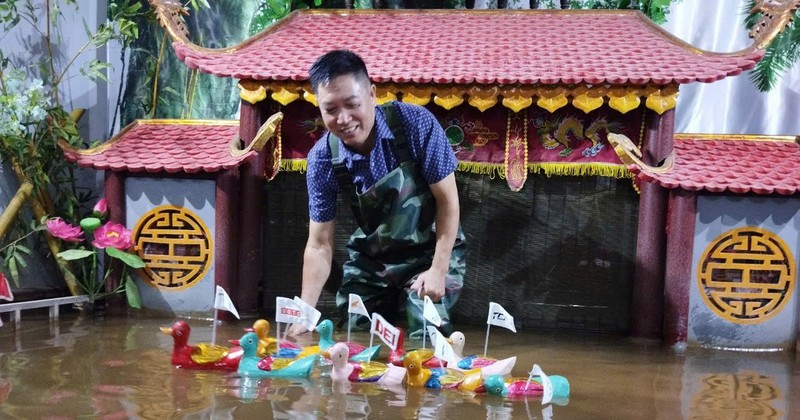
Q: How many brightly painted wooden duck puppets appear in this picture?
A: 9